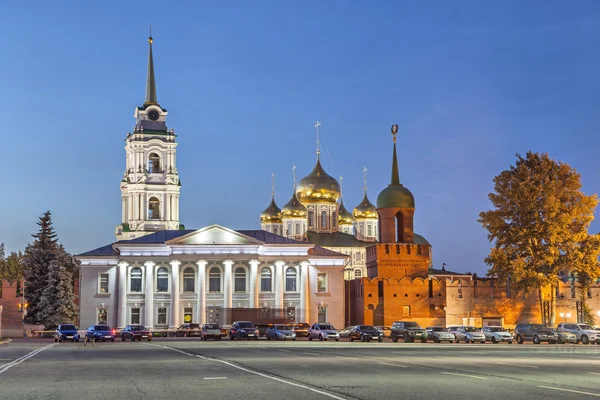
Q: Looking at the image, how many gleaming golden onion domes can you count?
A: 5